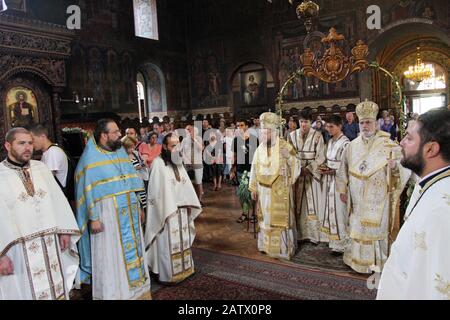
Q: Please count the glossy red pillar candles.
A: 0